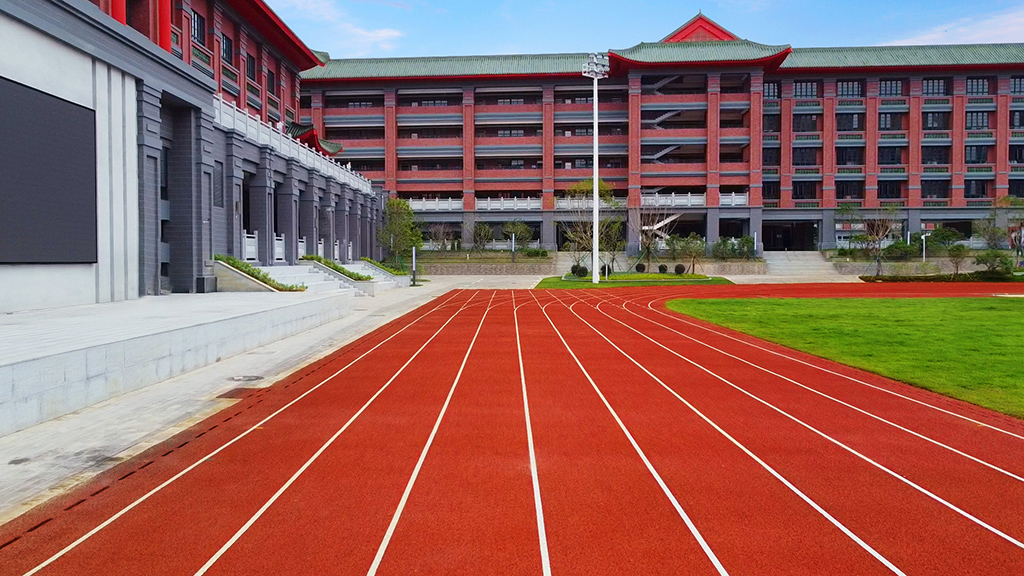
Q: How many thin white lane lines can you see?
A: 9